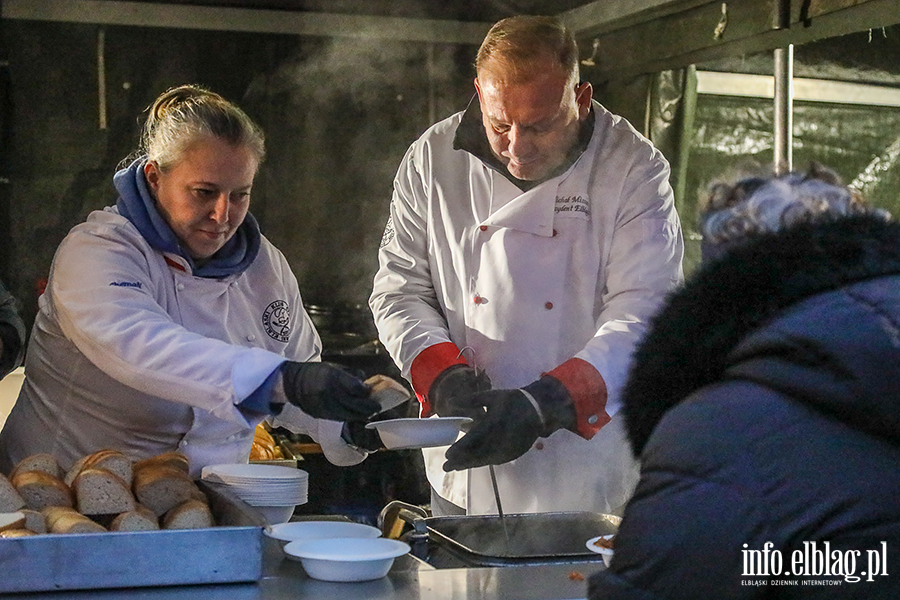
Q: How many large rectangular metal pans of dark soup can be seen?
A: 1